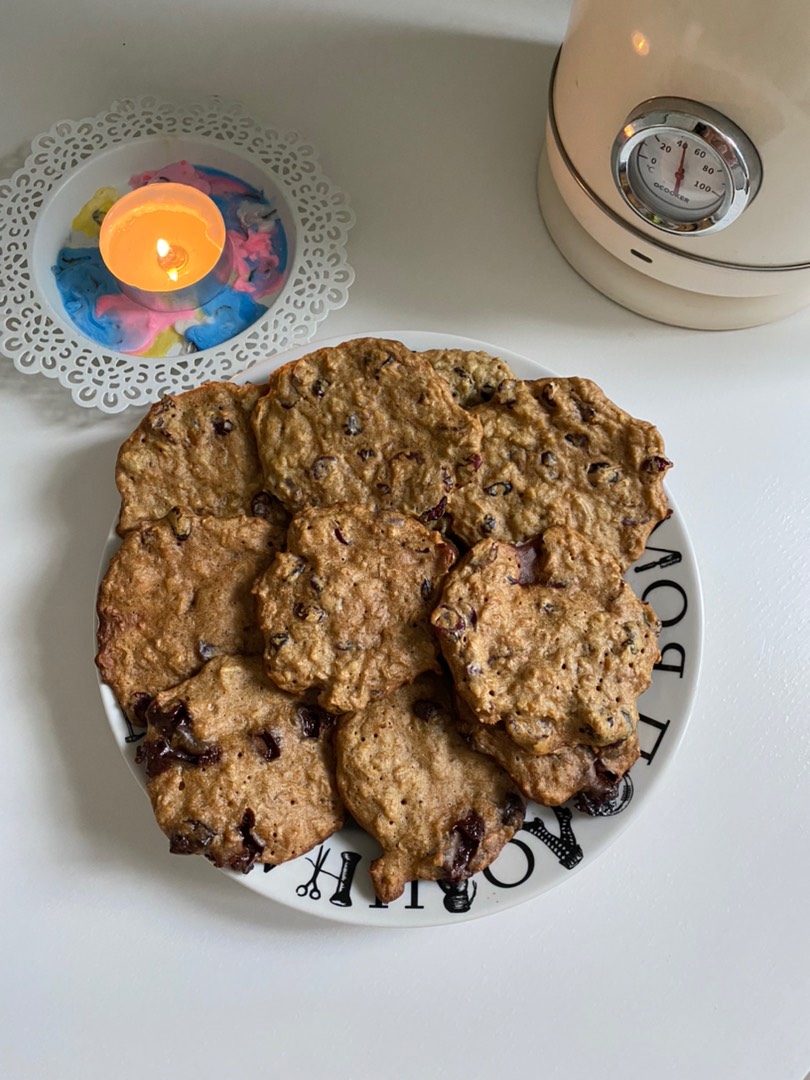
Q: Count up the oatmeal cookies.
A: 10